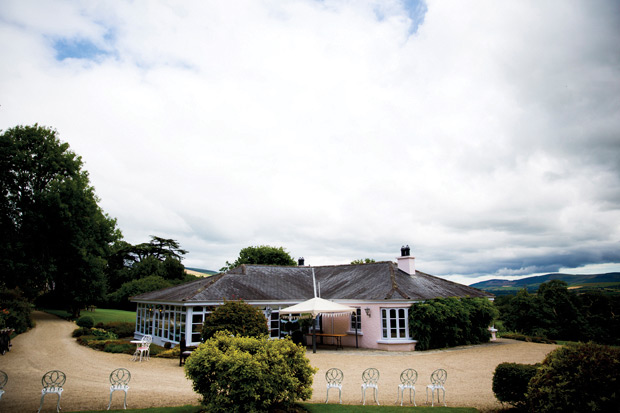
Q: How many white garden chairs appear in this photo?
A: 8